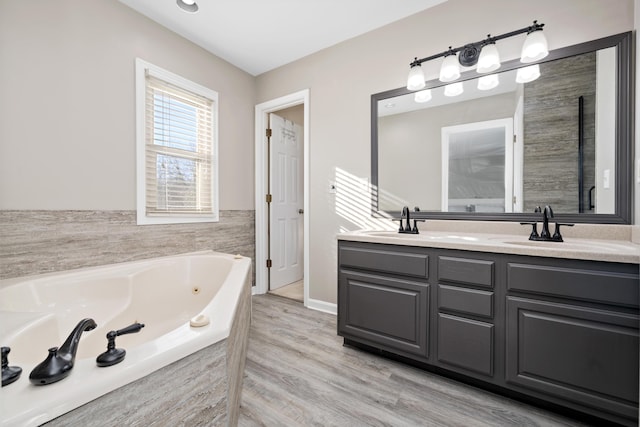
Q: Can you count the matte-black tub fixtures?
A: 3